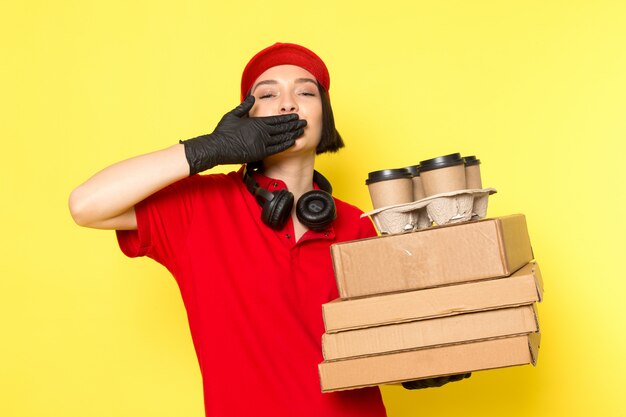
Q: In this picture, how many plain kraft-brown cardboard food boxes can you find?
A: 4